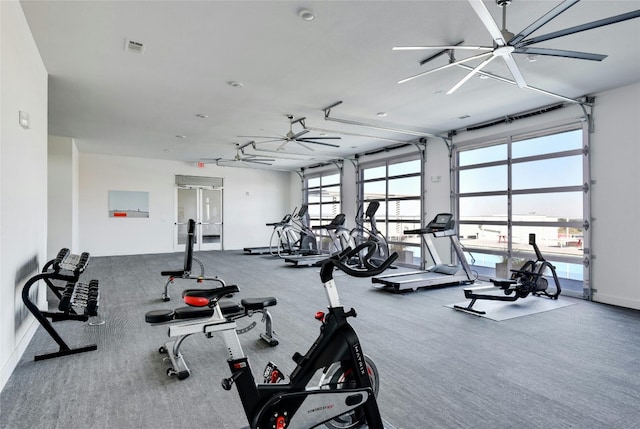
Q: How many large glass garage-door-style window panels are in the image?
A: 3